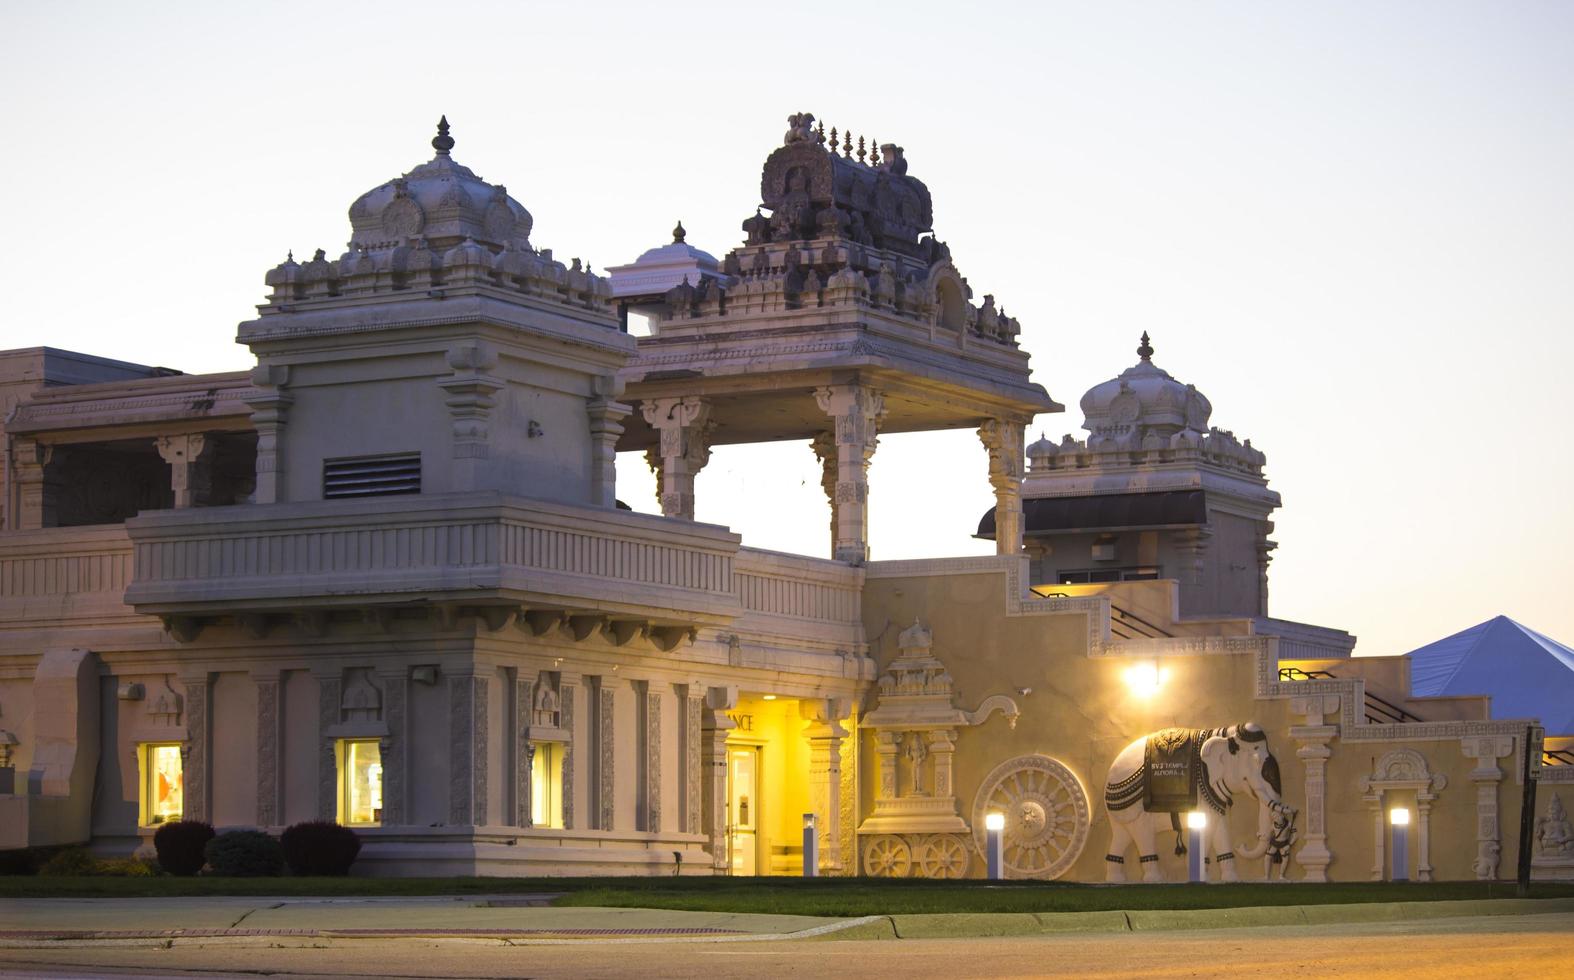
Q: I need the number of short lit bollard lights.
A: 3